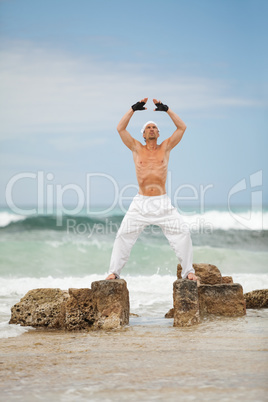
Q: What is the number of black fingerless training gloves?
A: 2